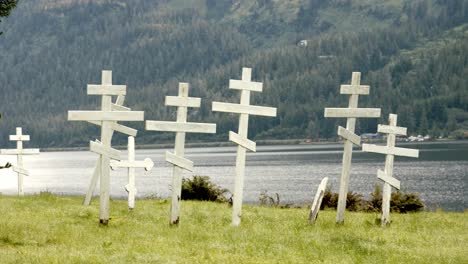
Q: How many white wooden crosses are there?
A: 8